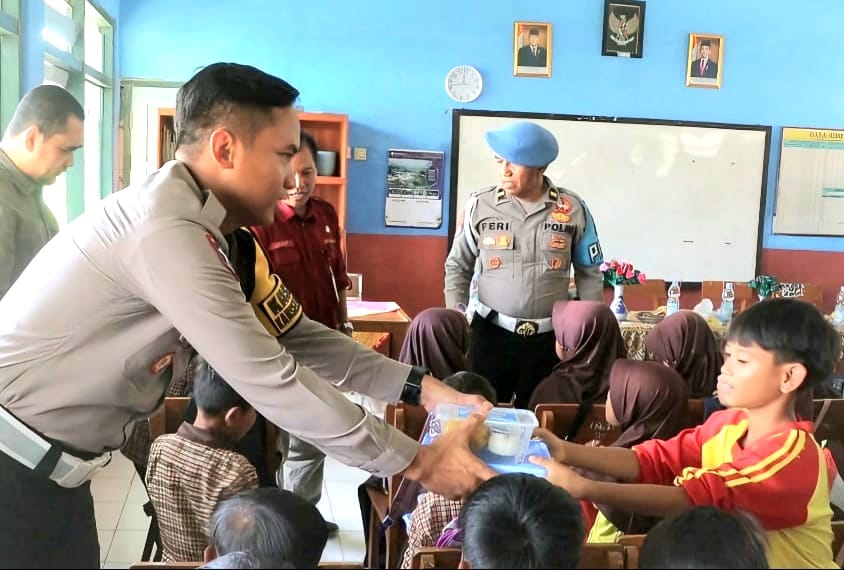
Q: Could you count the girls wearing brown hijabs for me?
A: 4